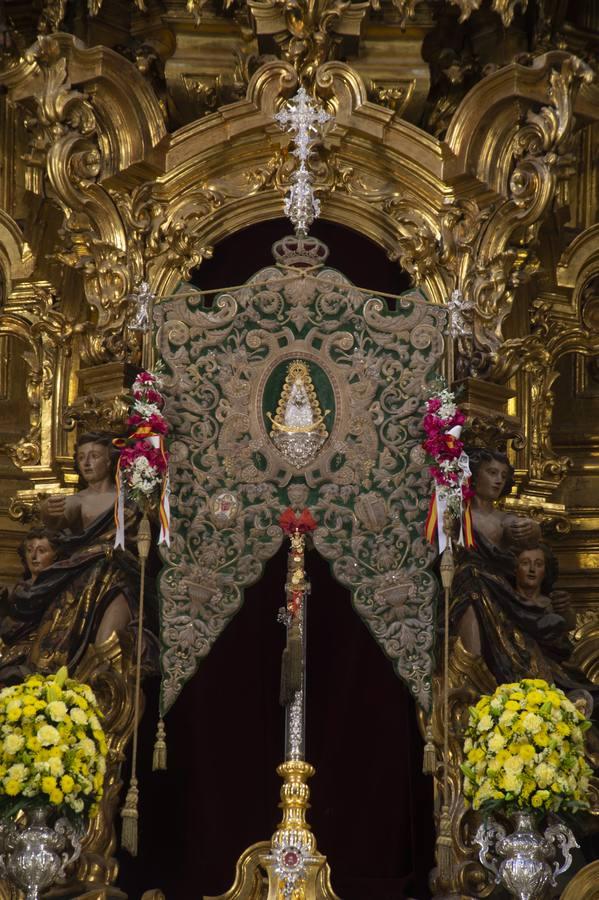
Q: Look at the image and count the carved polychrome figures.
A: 4